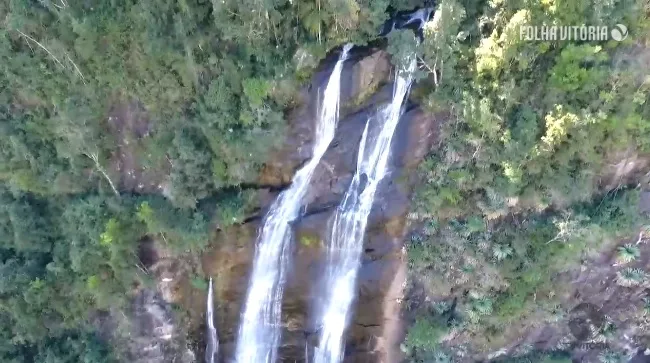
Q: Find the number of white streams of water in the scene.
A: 3